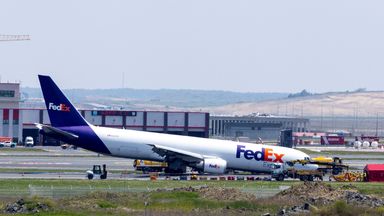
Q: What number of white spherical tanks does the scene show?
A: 3